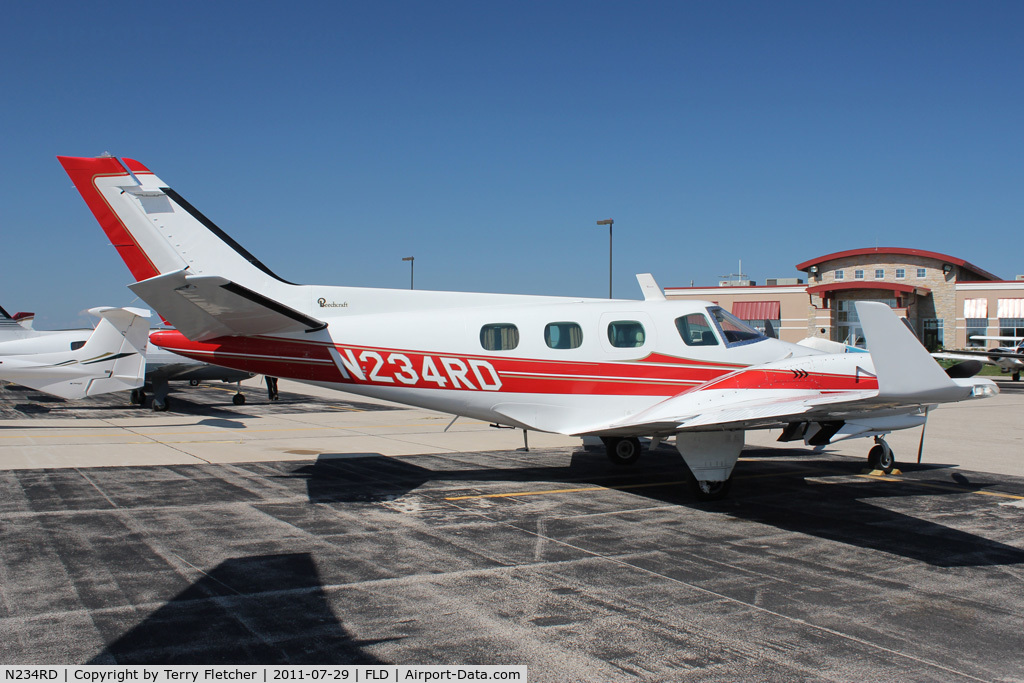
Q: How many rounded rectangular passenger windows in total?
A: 3